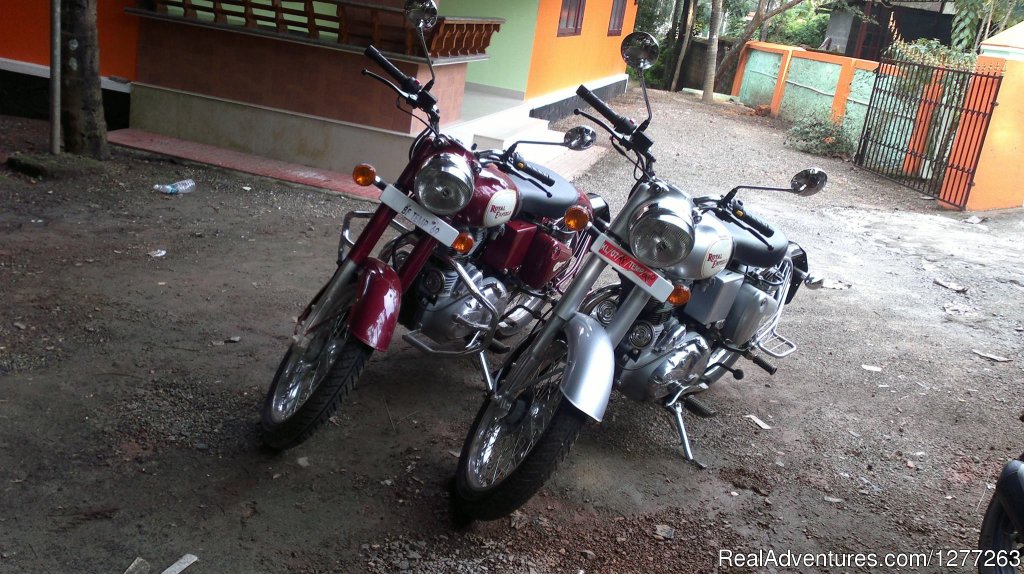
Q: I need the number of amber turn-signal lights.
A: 4